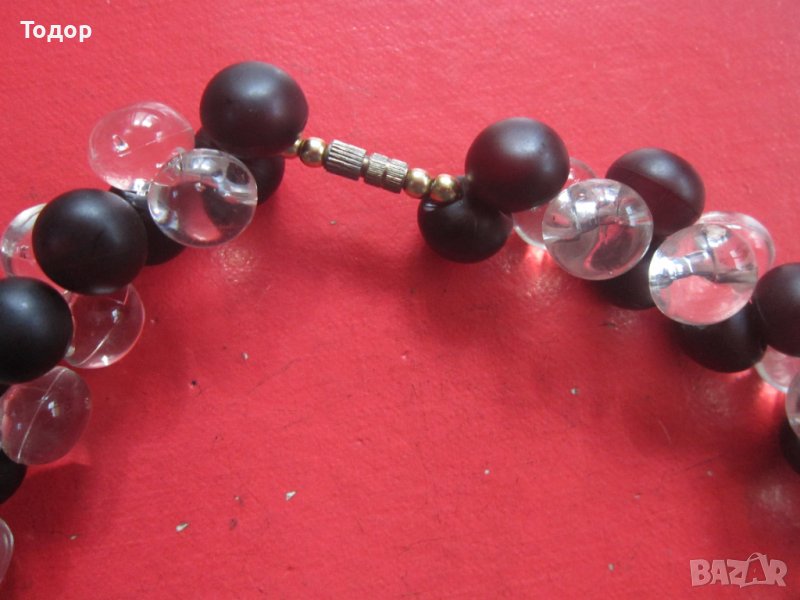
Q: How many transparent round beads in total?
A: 12